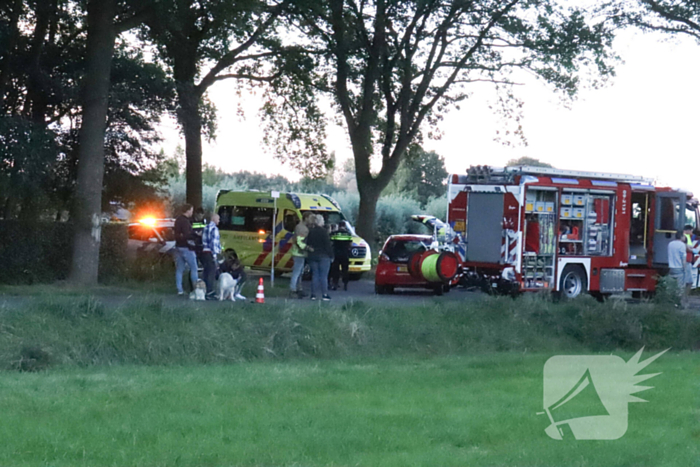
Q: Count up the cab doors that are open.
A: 1